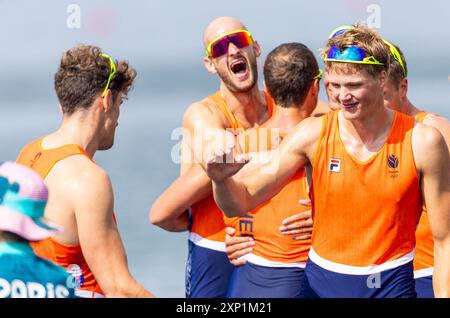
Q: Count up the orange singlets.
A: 5